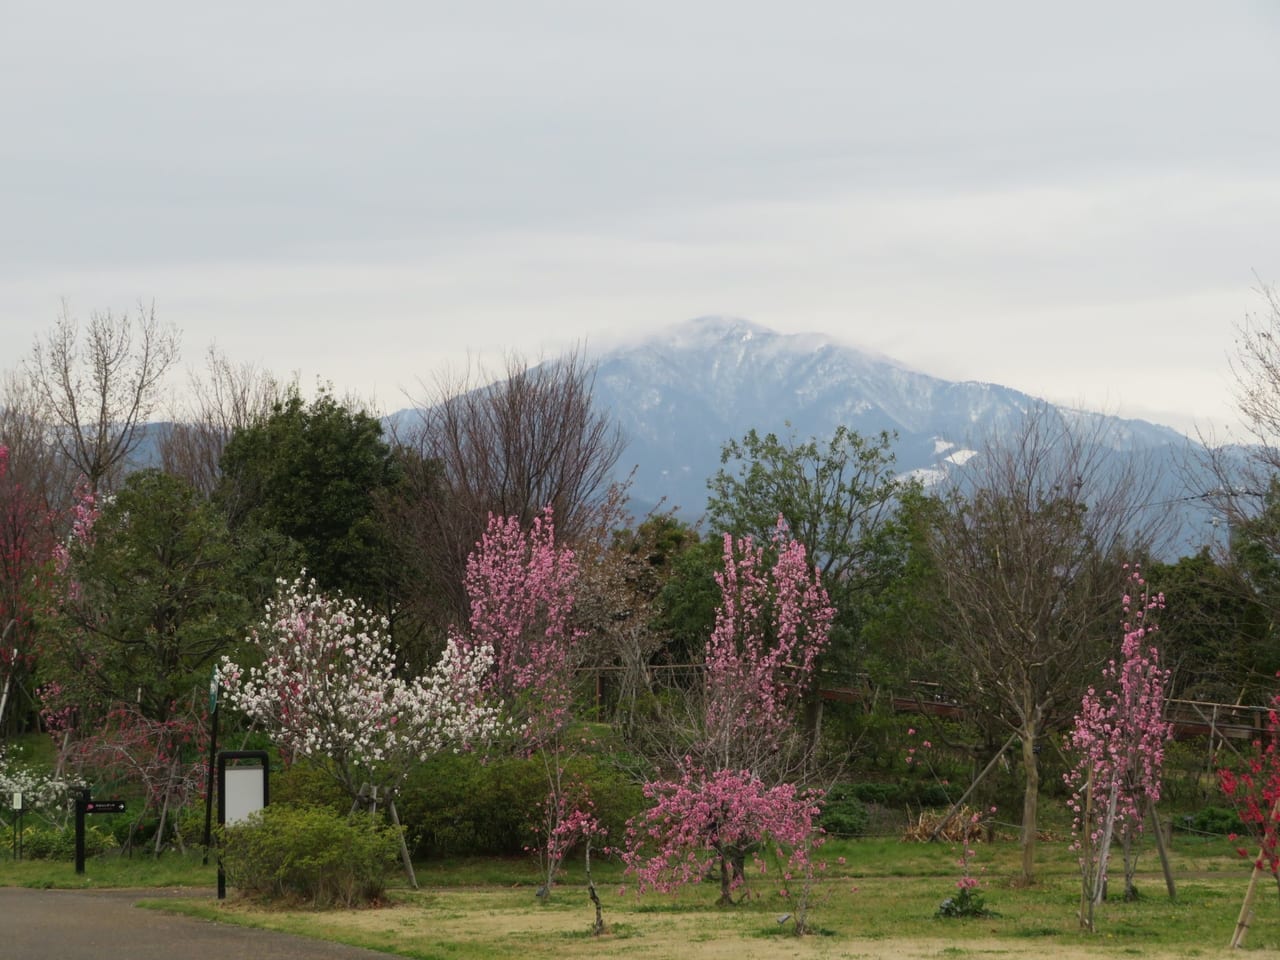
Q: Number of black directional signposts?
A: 1